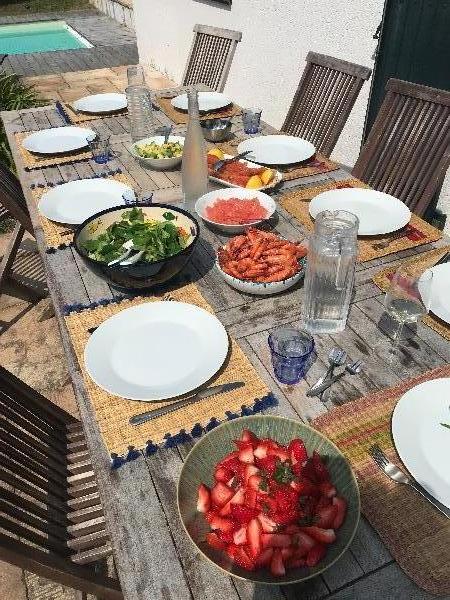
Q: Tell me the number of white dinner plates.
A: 9